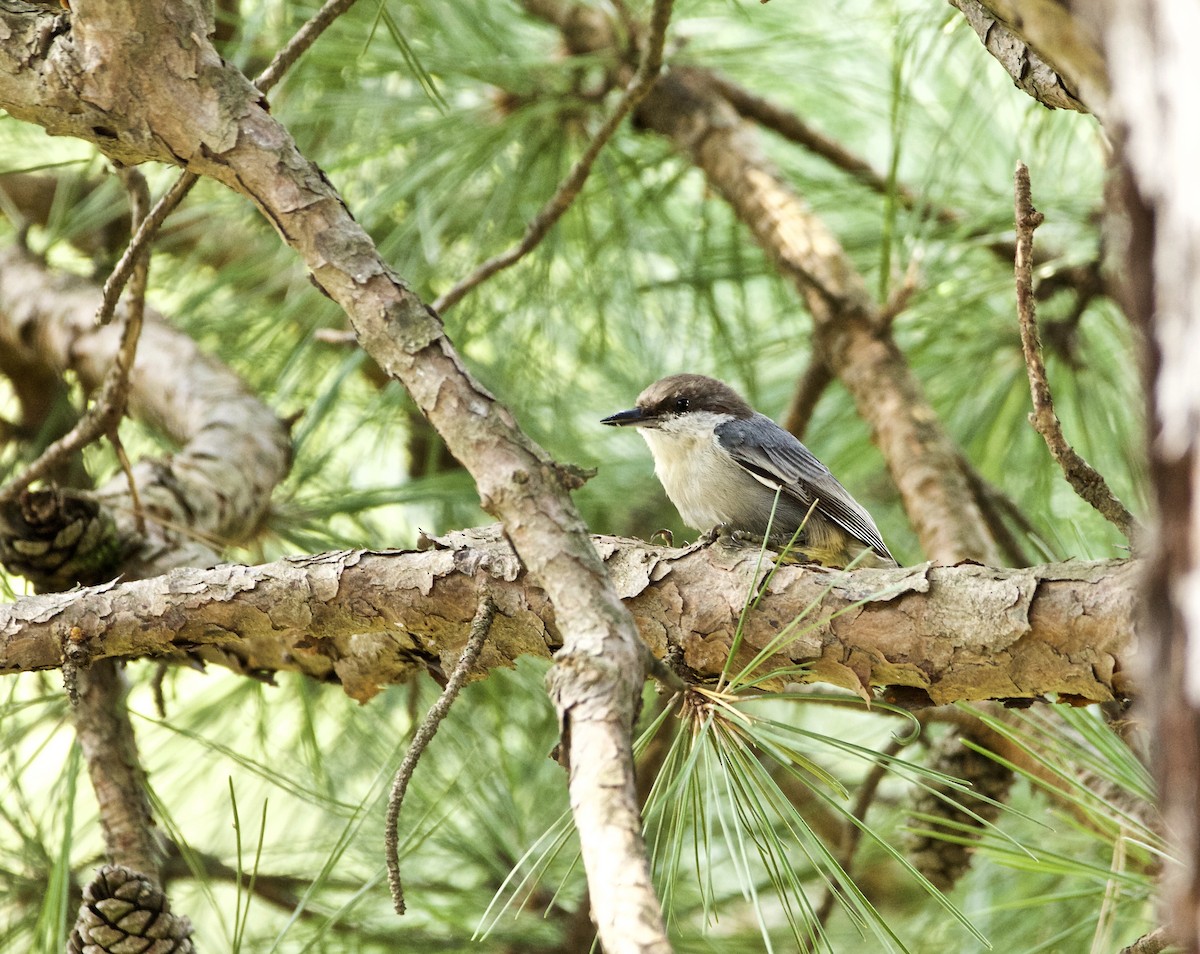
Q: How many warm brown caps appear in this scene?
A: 1